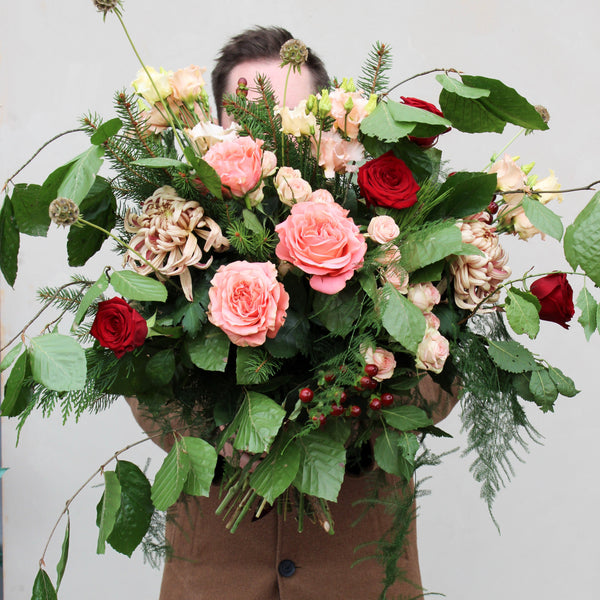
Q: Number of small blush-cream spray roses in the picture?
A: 12